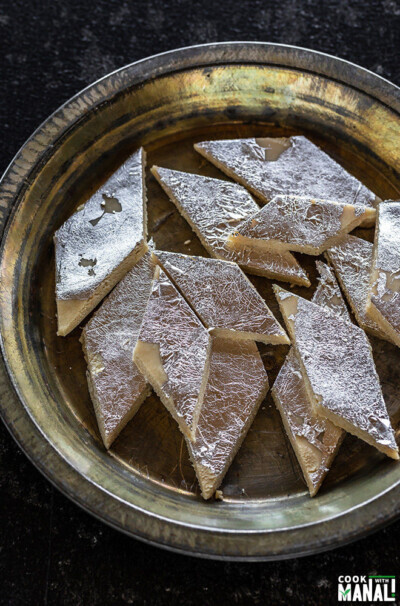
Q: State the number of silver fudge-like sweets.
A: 12